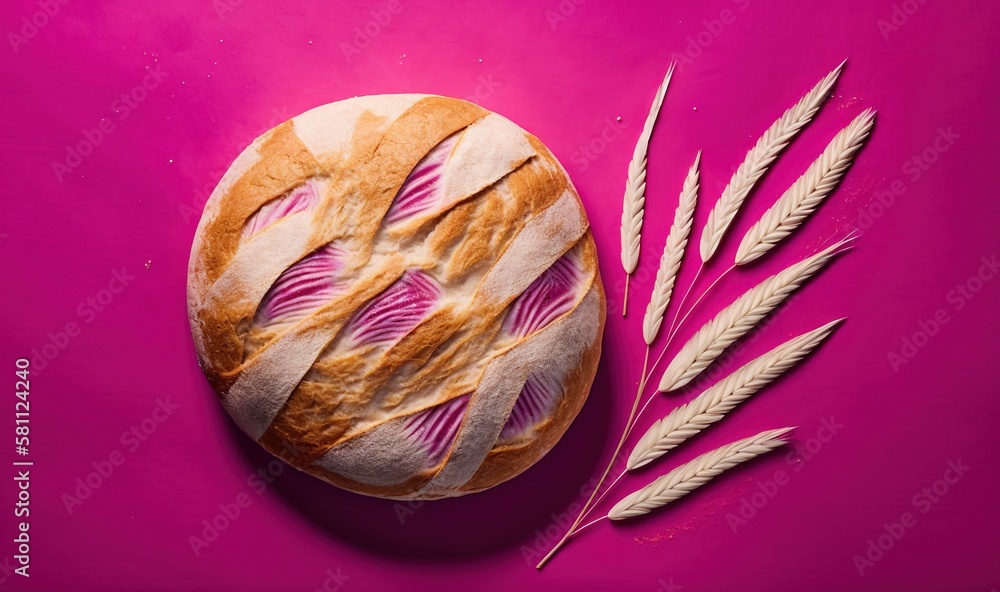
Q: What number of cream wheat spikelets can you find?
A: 7